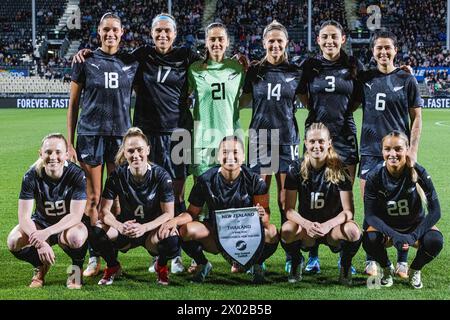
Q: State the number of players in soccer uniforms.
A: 11